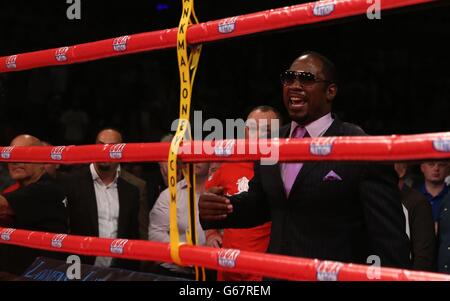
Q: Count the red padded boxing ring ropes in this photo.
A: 3